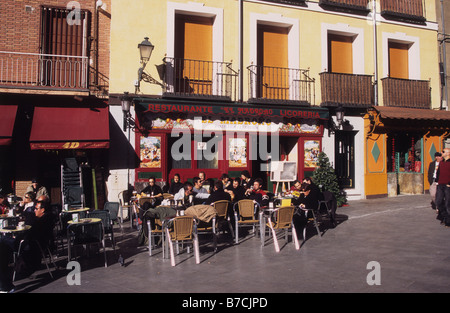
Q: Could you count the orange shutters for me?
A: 4